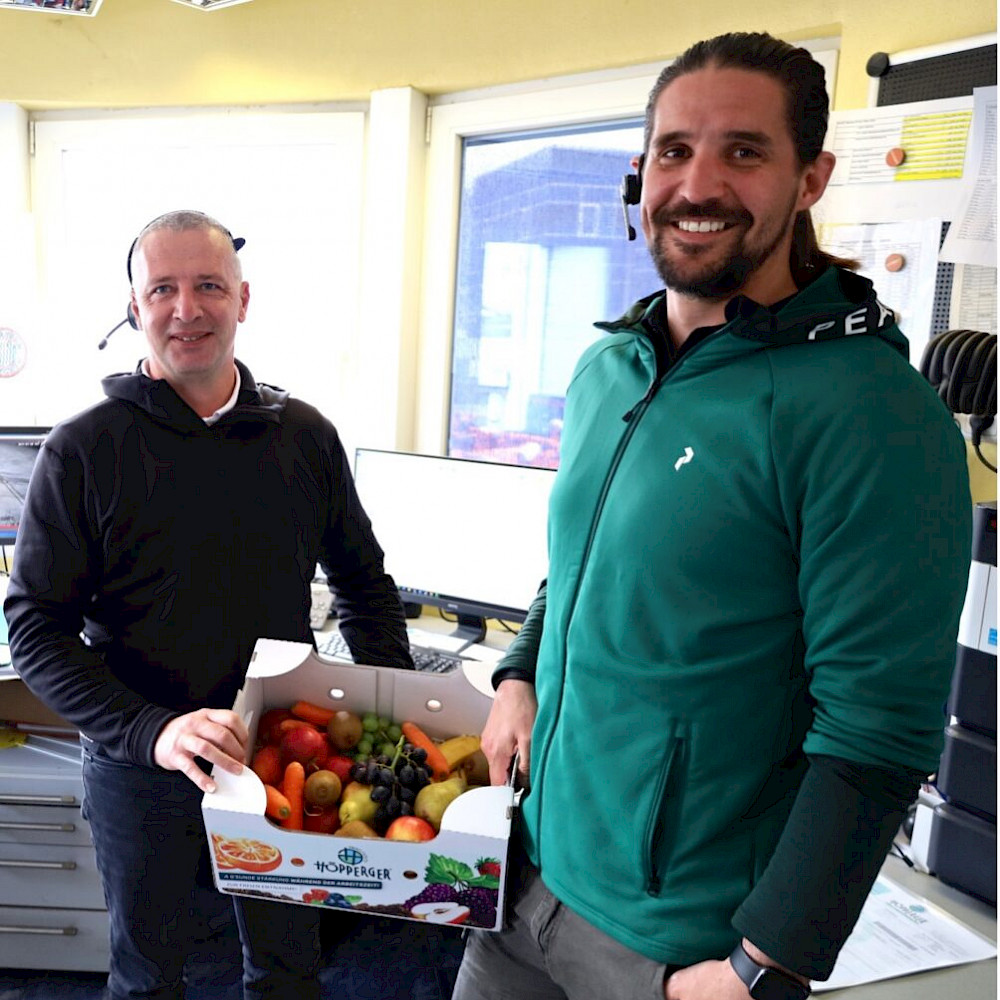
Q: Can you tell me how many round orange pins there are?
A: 2